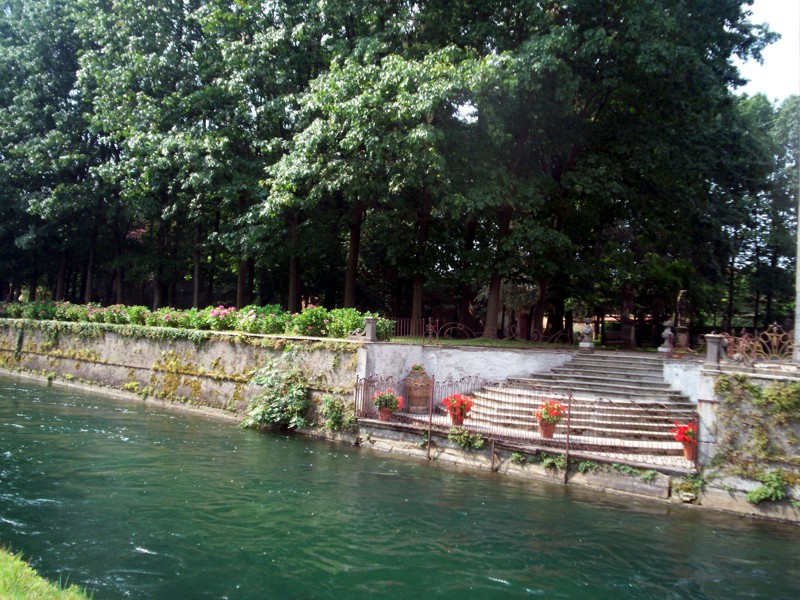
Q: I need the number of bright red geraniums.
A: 4